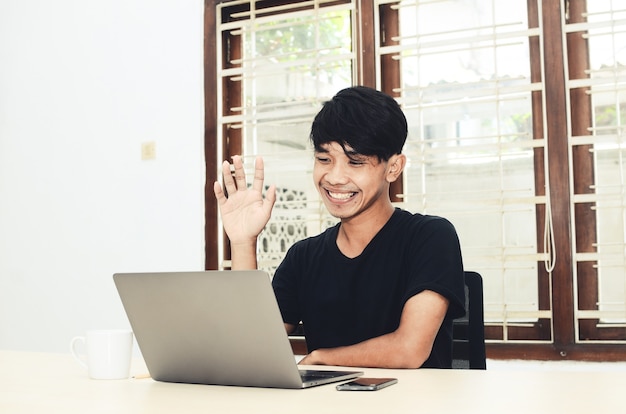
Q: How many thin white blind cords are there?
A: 1